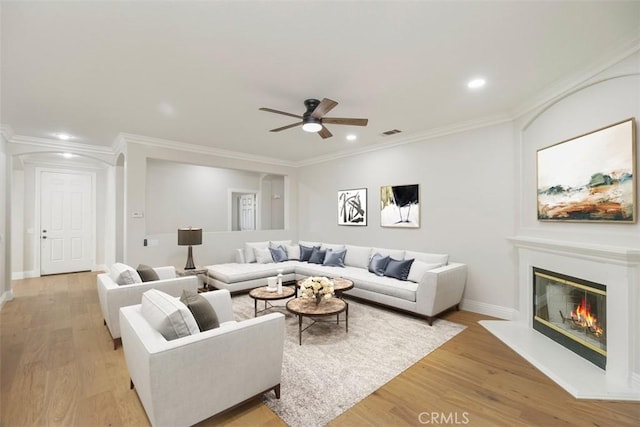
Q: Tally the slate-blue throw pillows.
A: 6